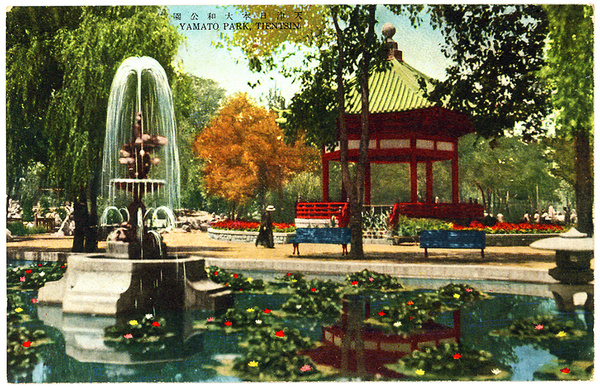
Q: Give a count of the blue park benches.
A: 2